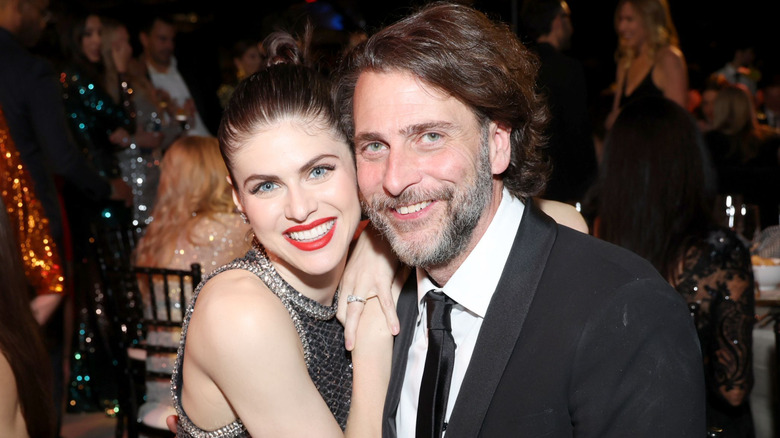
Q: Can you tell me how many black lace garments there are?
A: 1